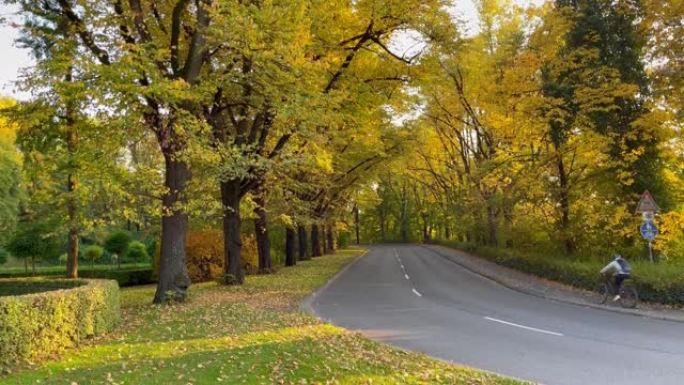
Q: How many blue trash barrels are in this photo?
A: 0